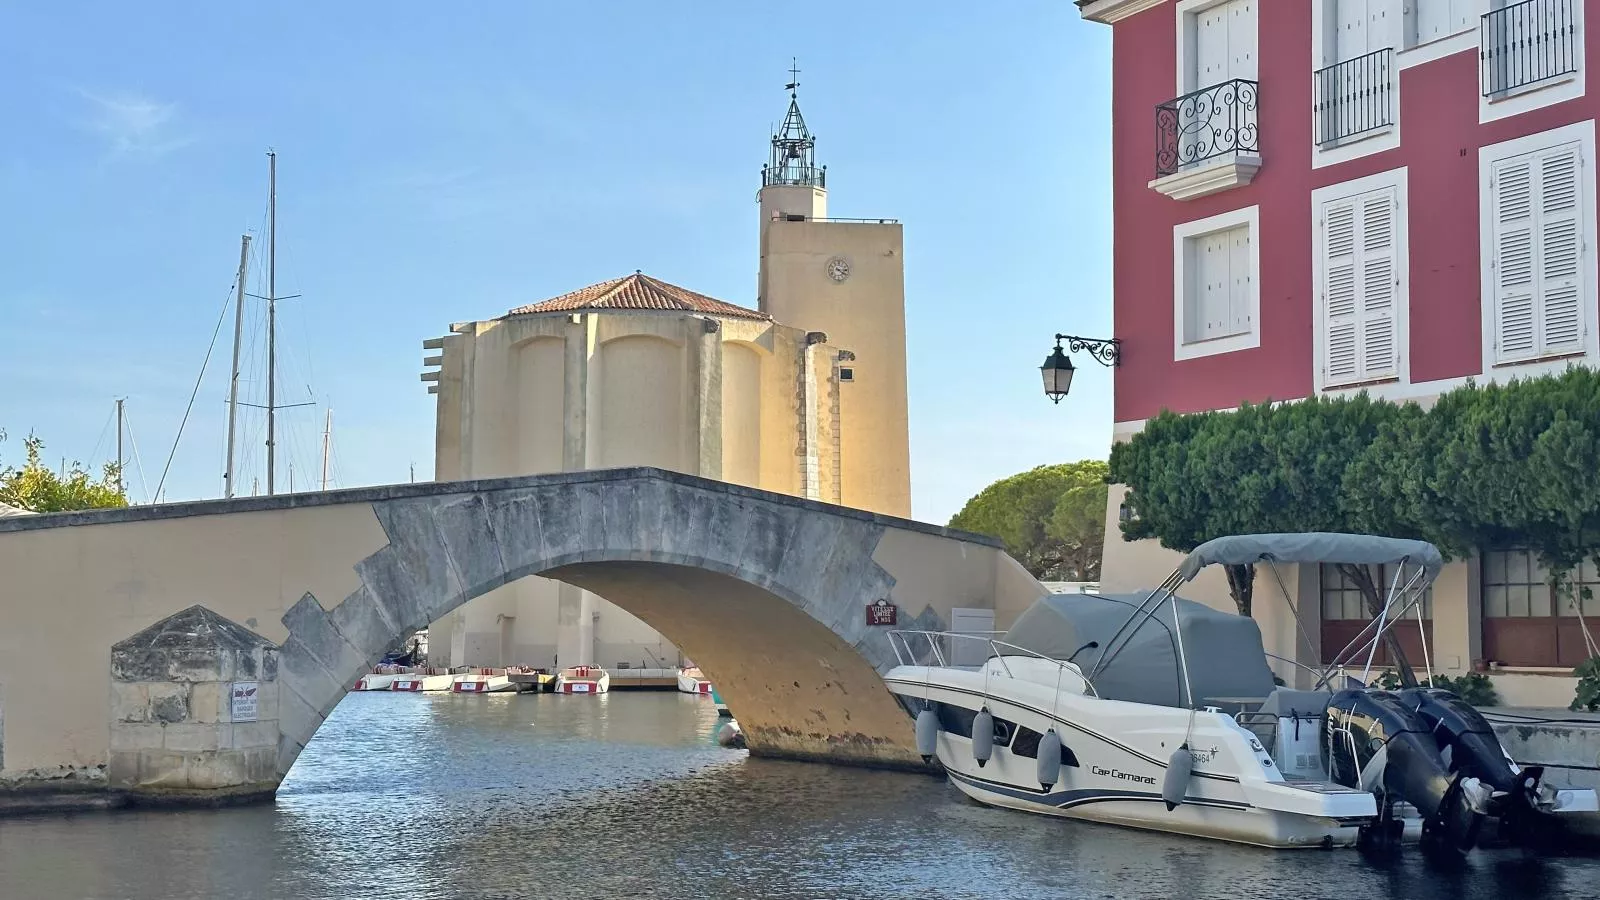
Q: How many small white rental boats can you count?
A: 5